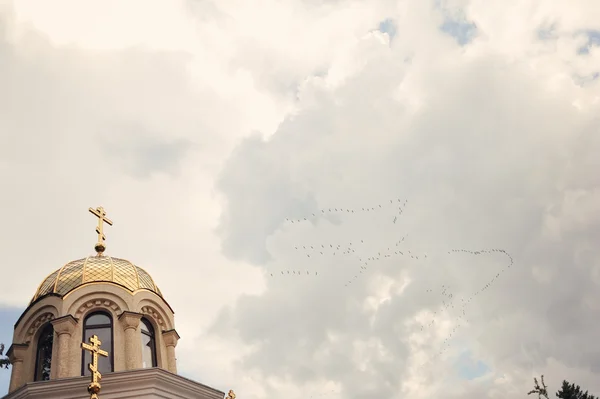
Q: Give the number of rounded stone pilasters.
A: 4